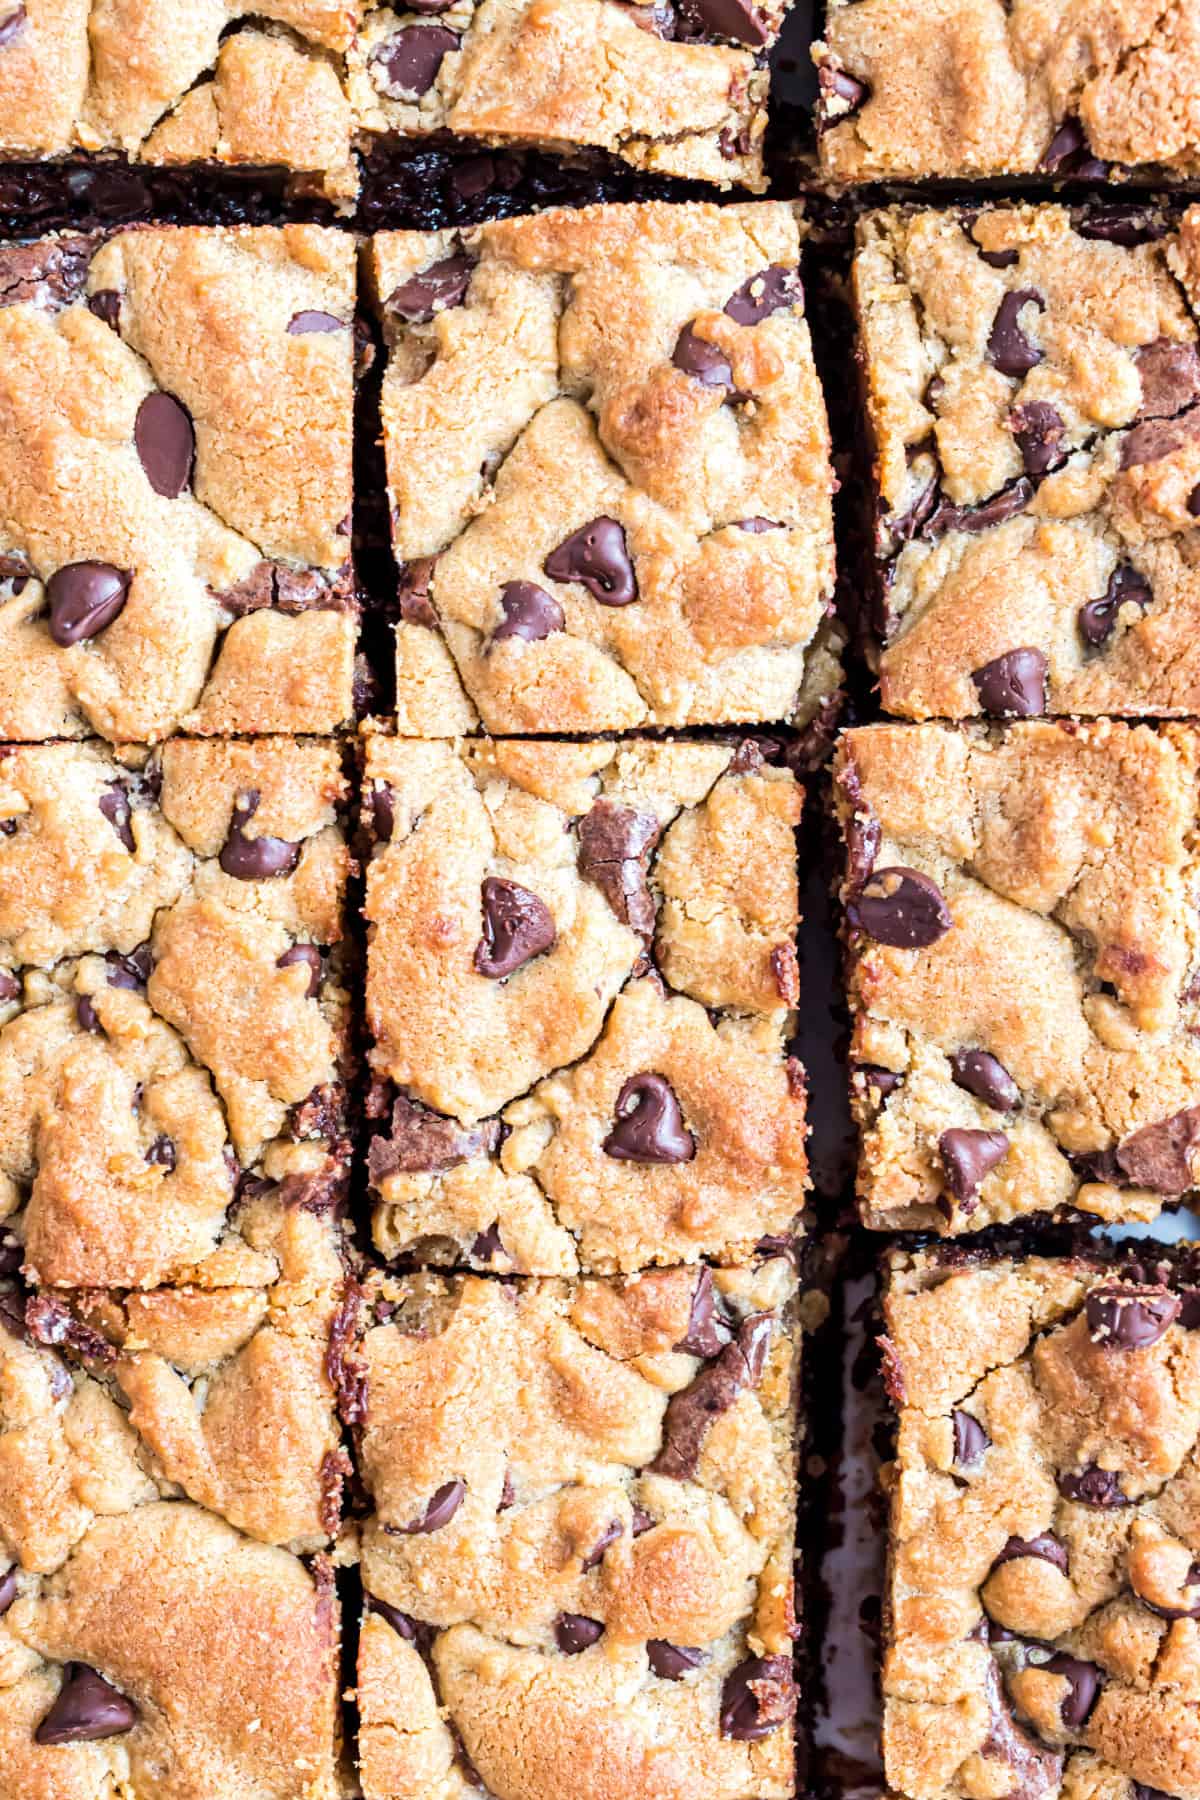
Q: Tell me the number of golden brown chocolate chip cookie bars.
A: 12